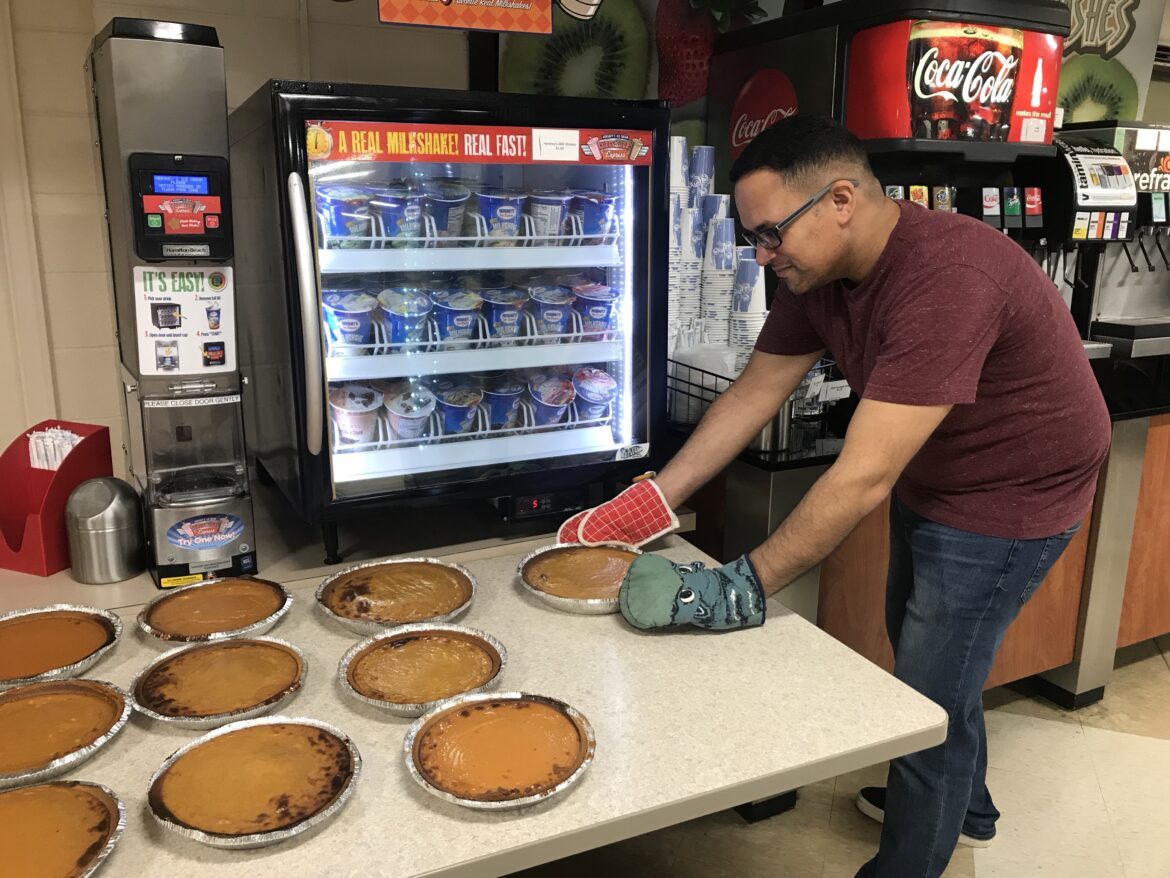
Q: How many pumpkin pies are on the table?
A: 10